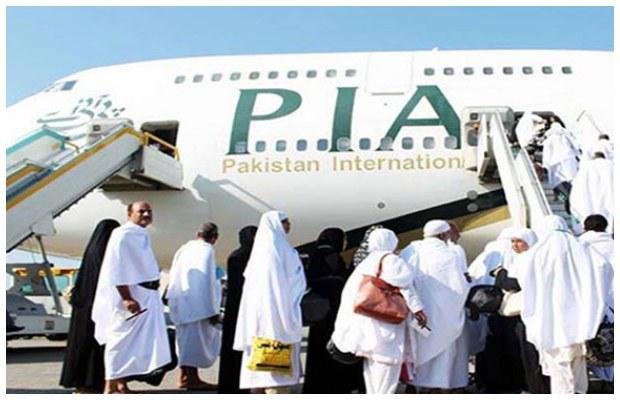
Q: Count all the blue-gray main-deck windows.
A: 11